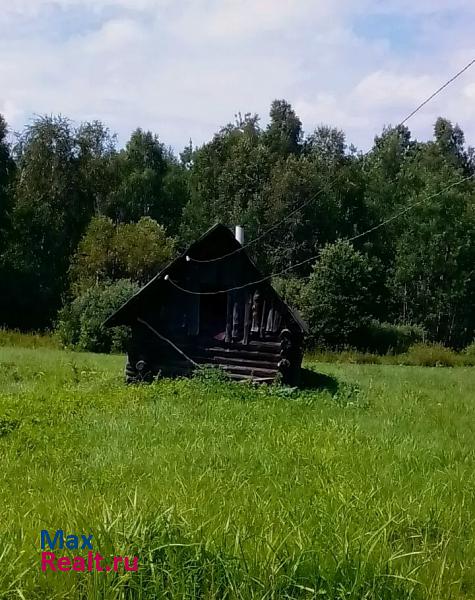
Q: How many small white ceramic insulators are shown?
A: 2